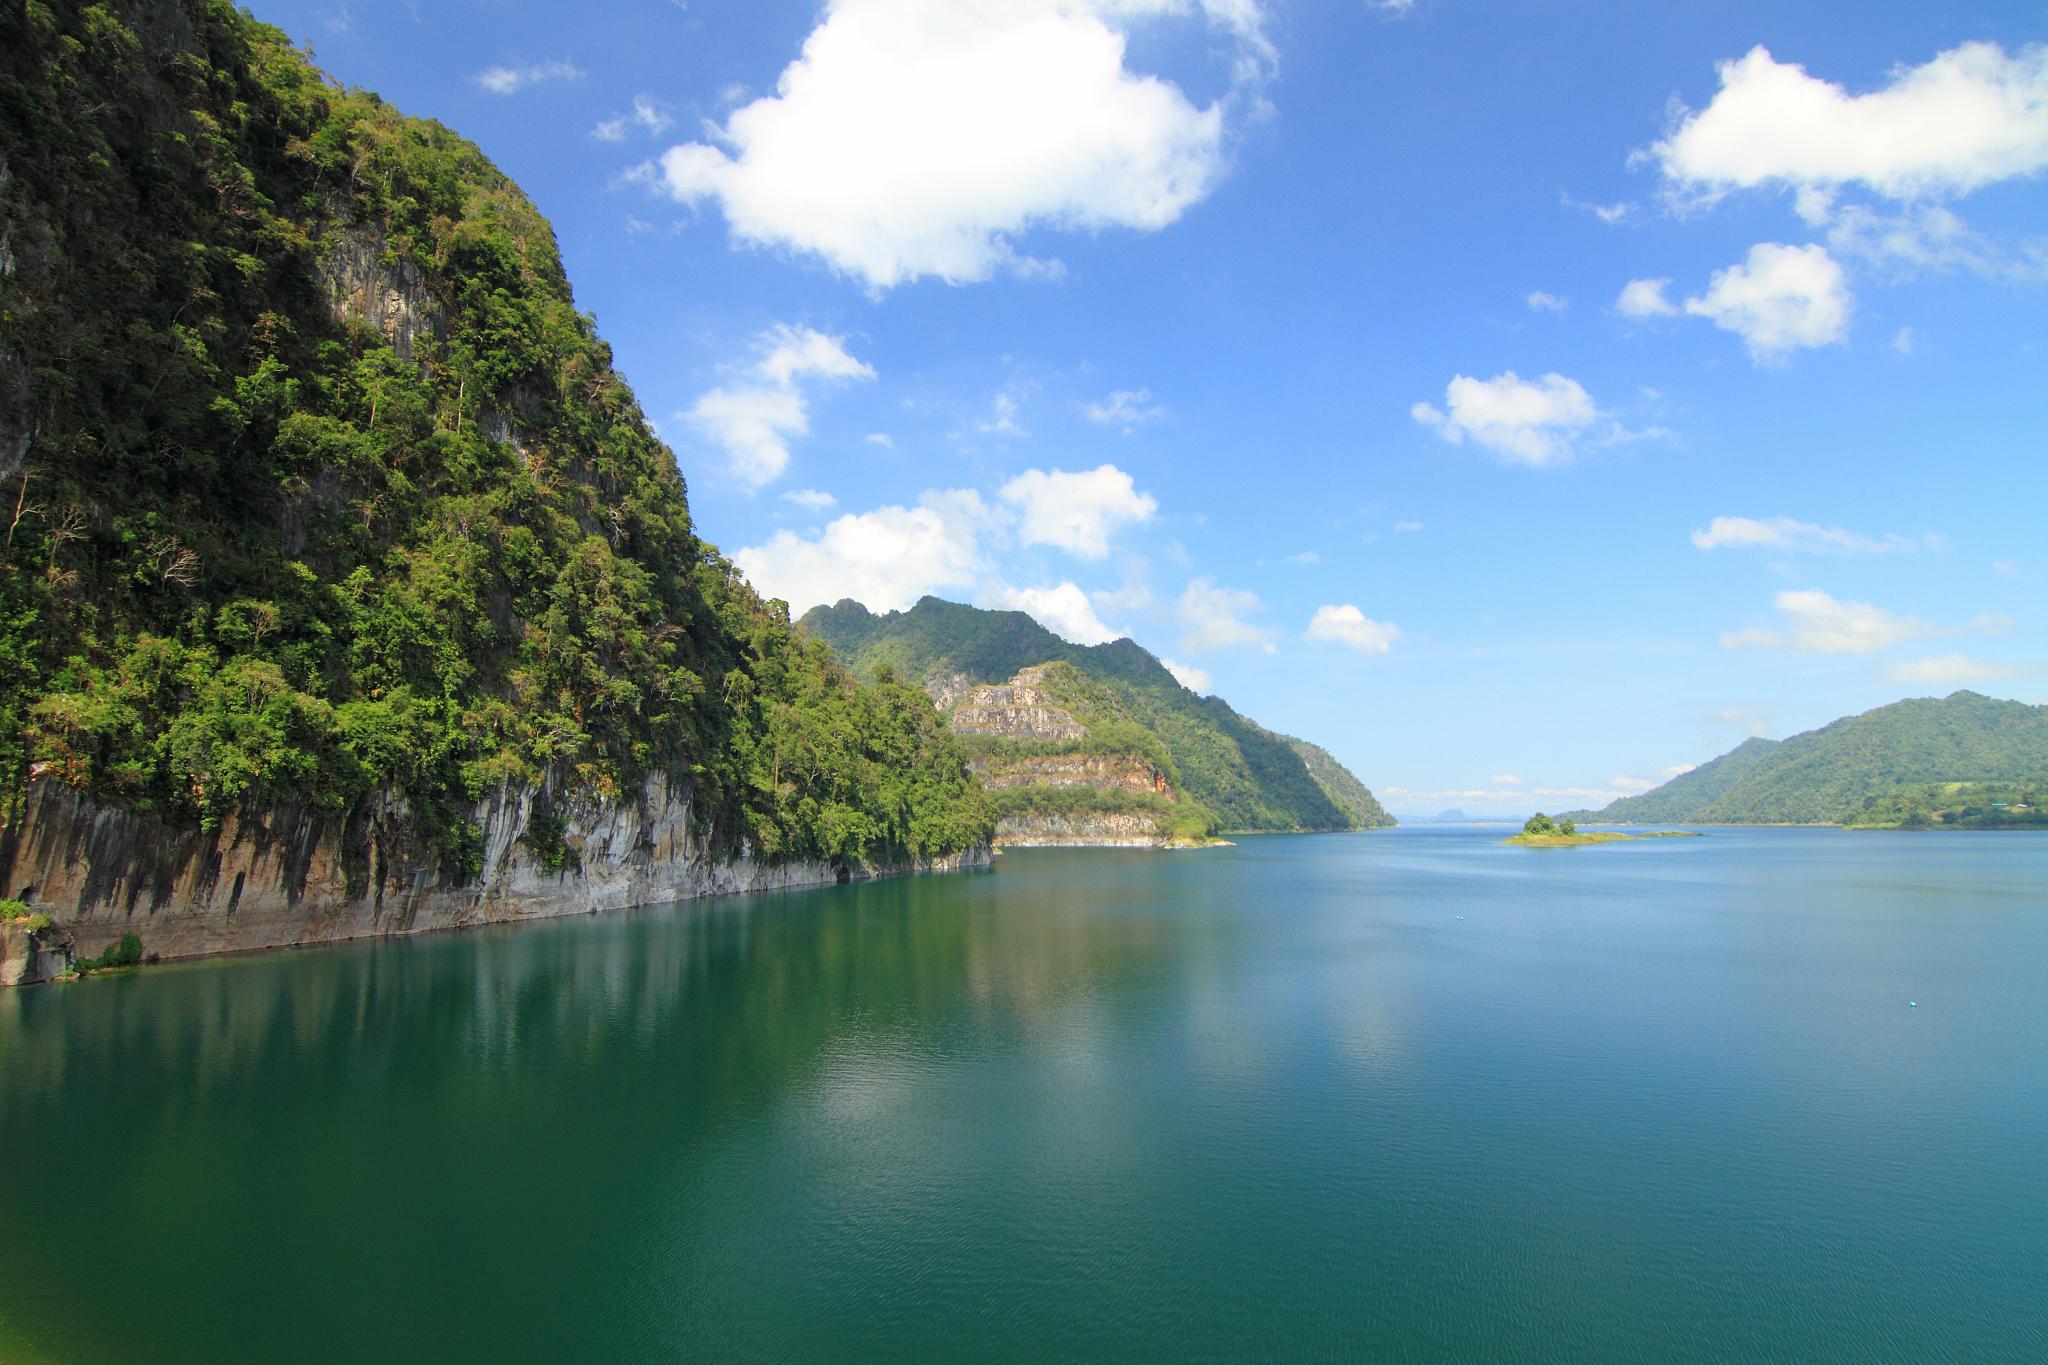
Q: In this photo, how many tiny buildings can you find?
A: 2